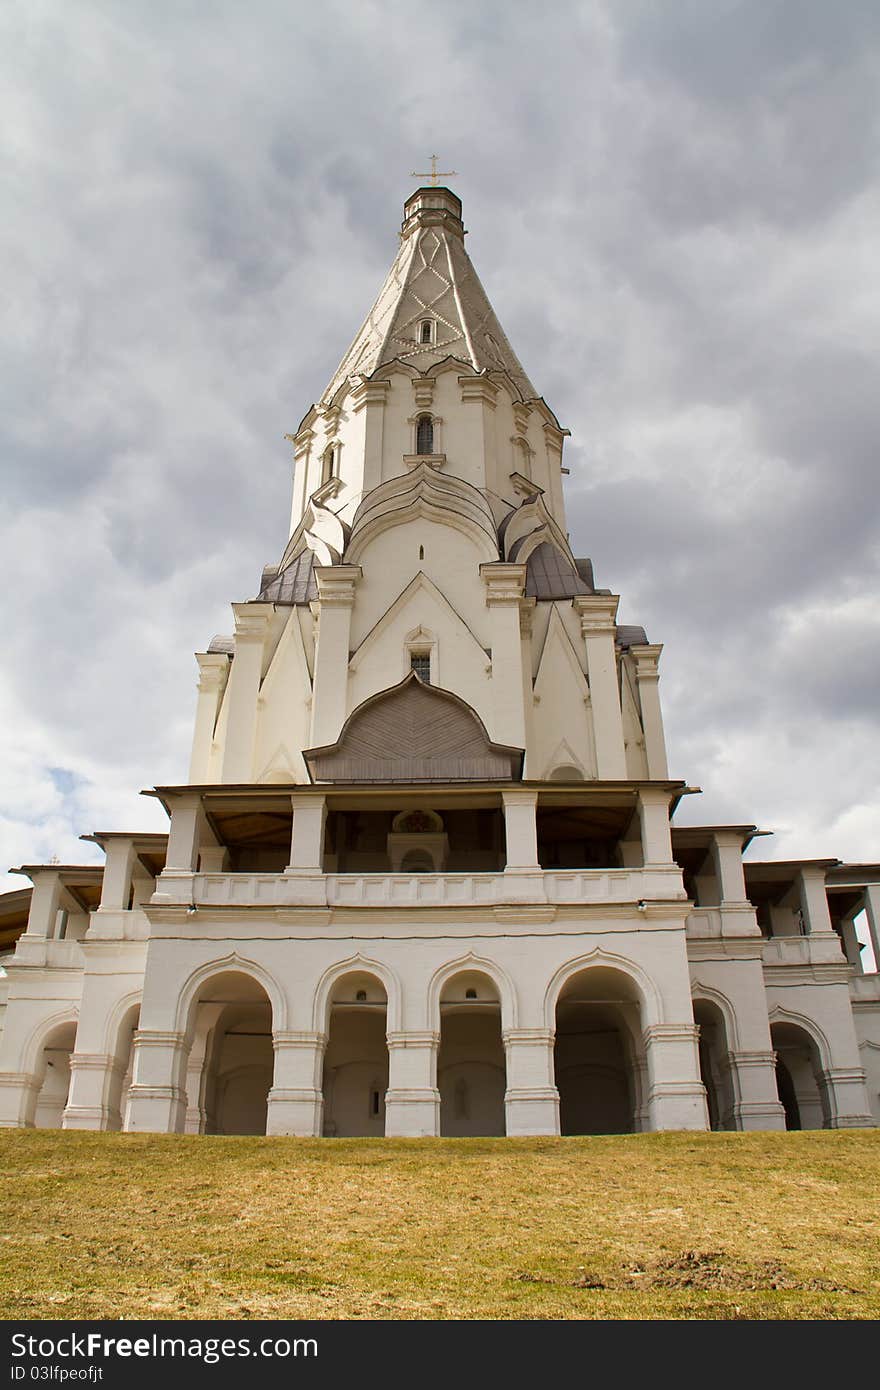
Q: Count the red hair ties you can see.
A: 0